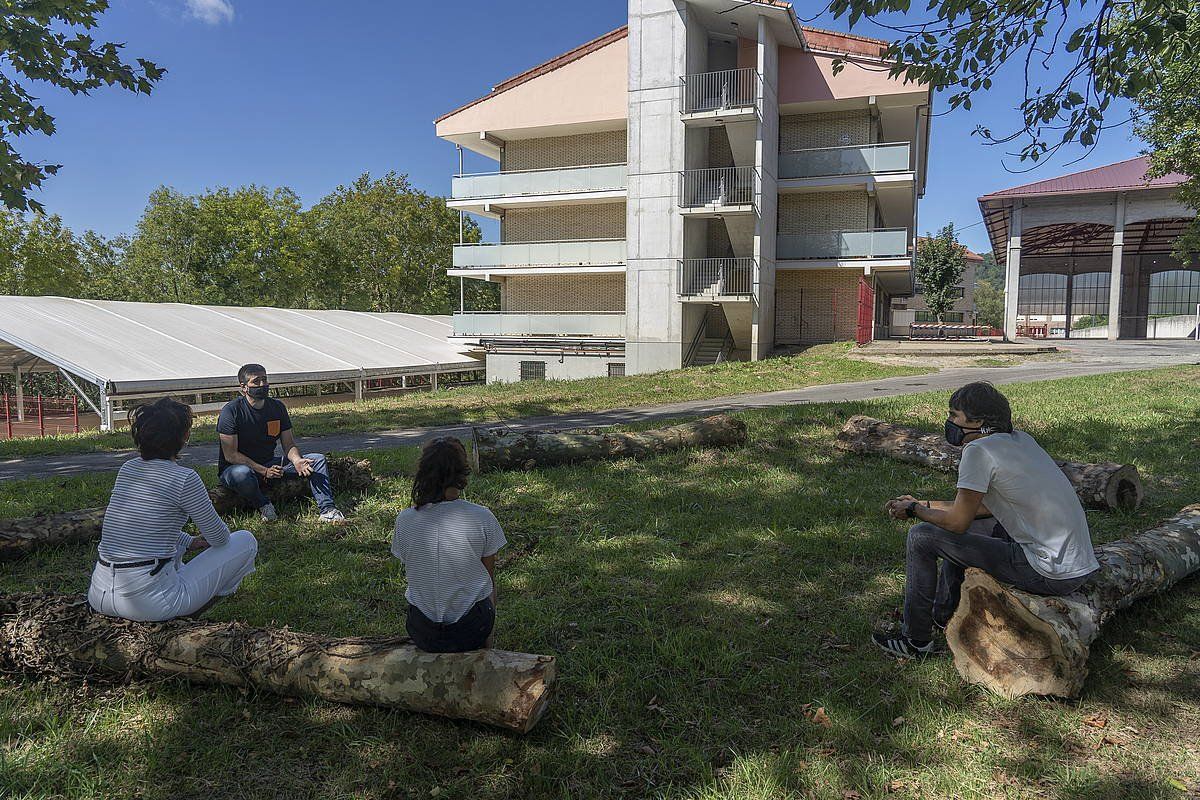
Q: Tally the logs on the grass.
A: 5